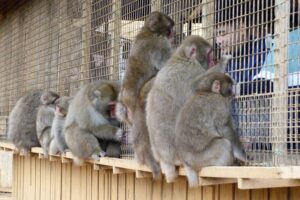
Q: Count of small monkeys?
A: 2